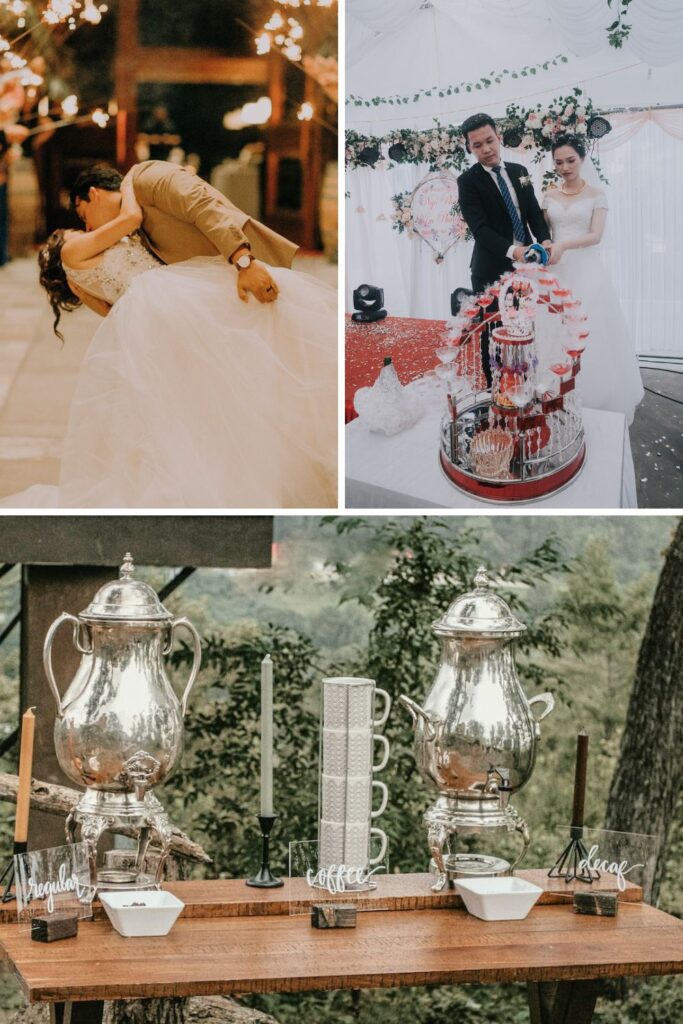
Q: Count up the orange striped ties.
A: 0